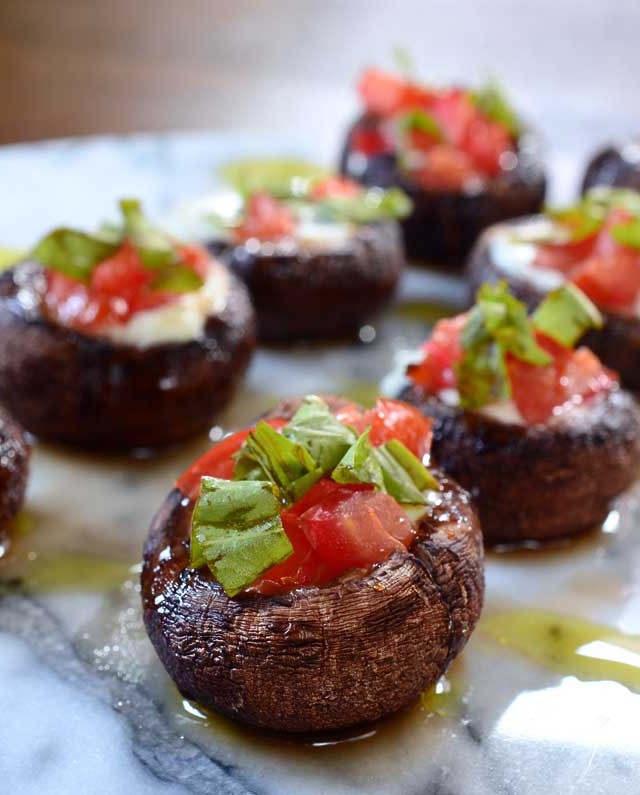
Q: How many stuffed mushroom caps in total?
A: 8